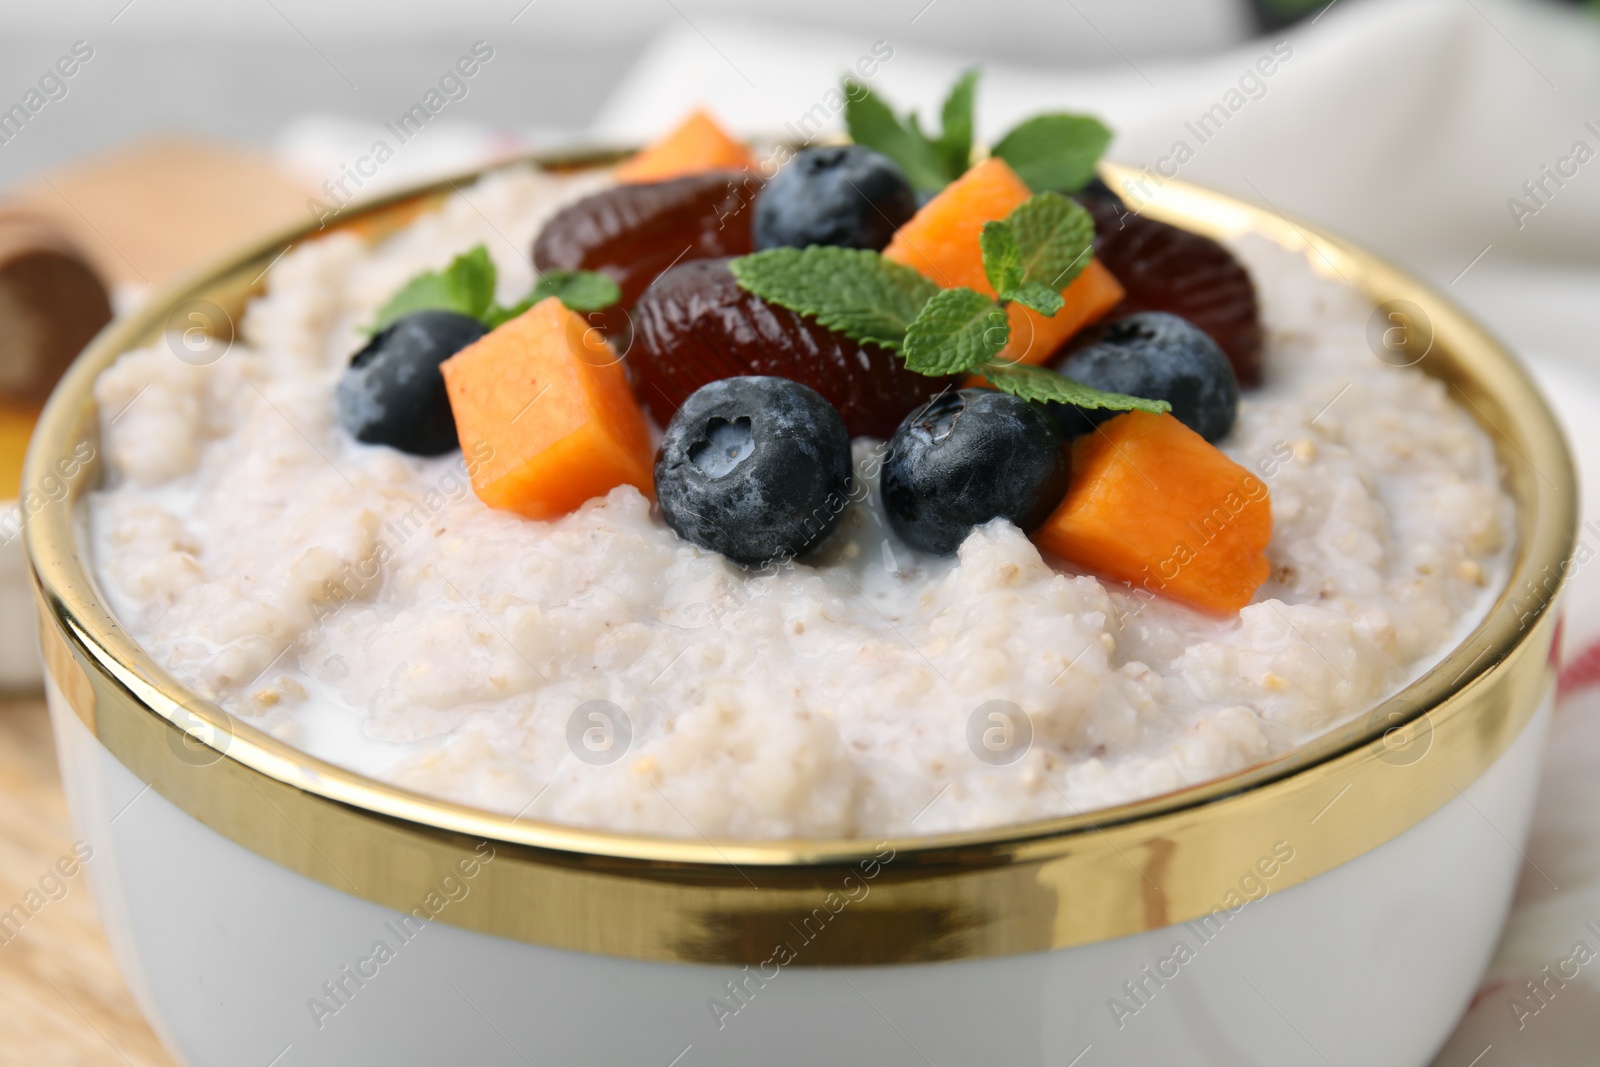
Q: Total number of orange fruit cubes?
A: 4